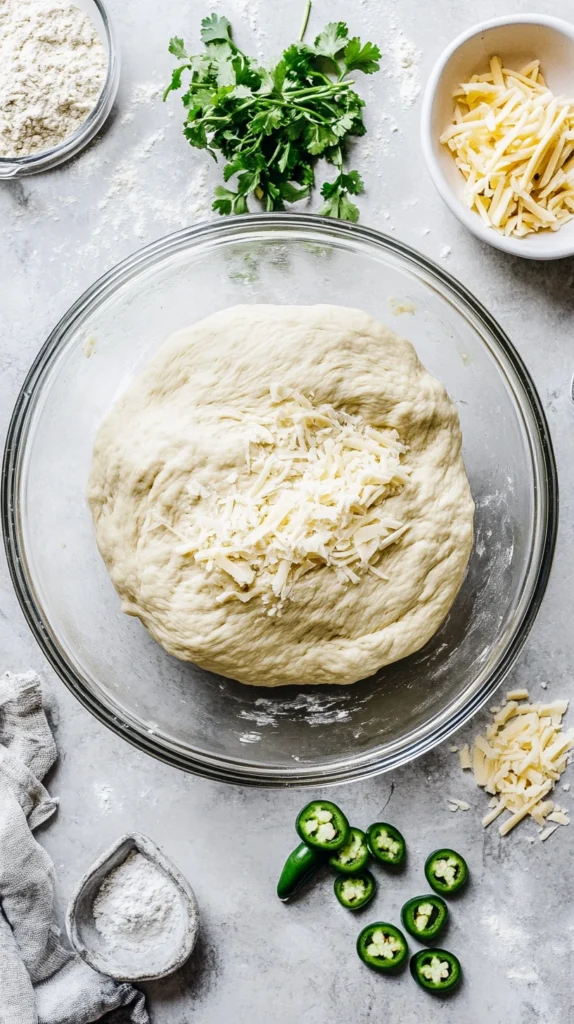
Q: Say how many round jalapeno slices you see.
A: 8